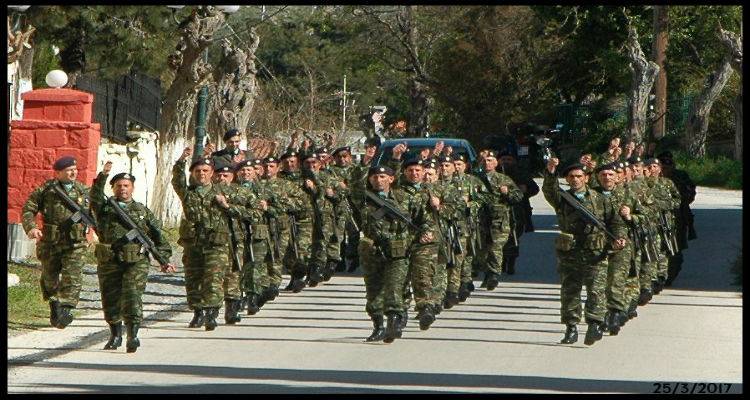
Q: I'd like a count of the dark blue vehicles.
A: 1